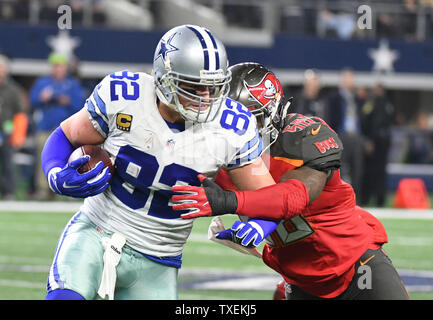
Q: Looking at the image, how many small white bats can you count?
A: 0